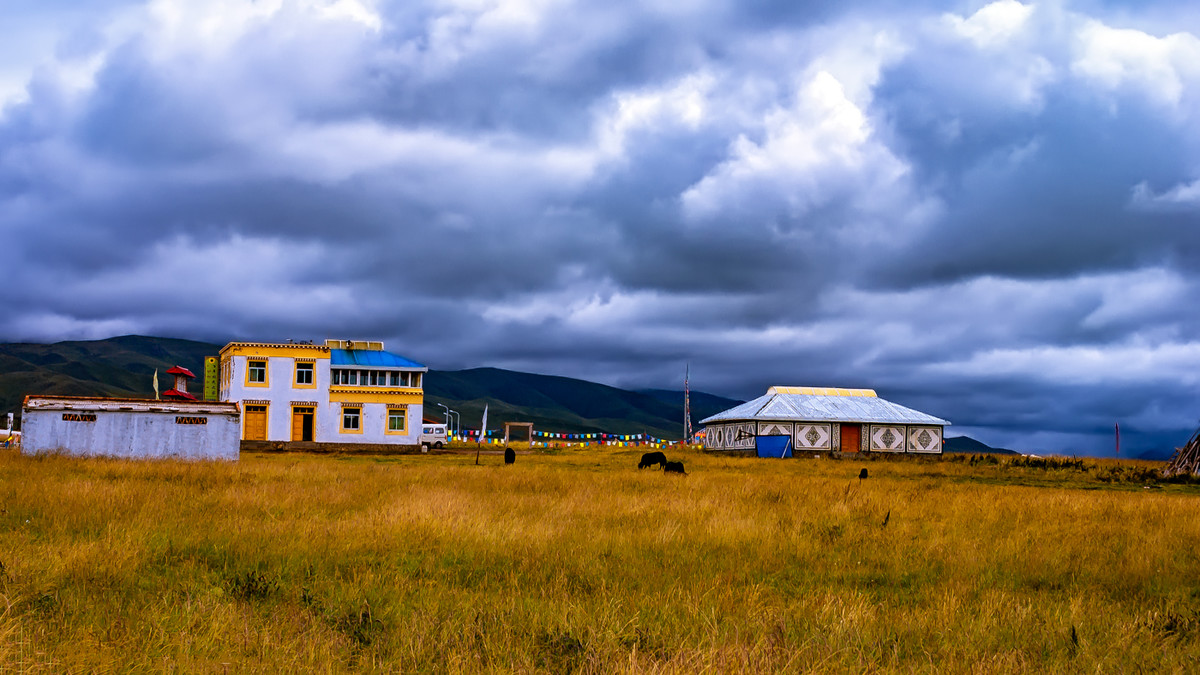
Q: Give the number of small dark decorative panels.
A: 2